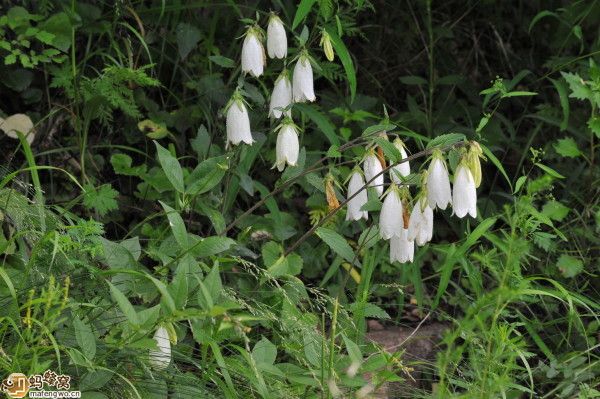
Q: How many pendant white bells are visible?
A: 15